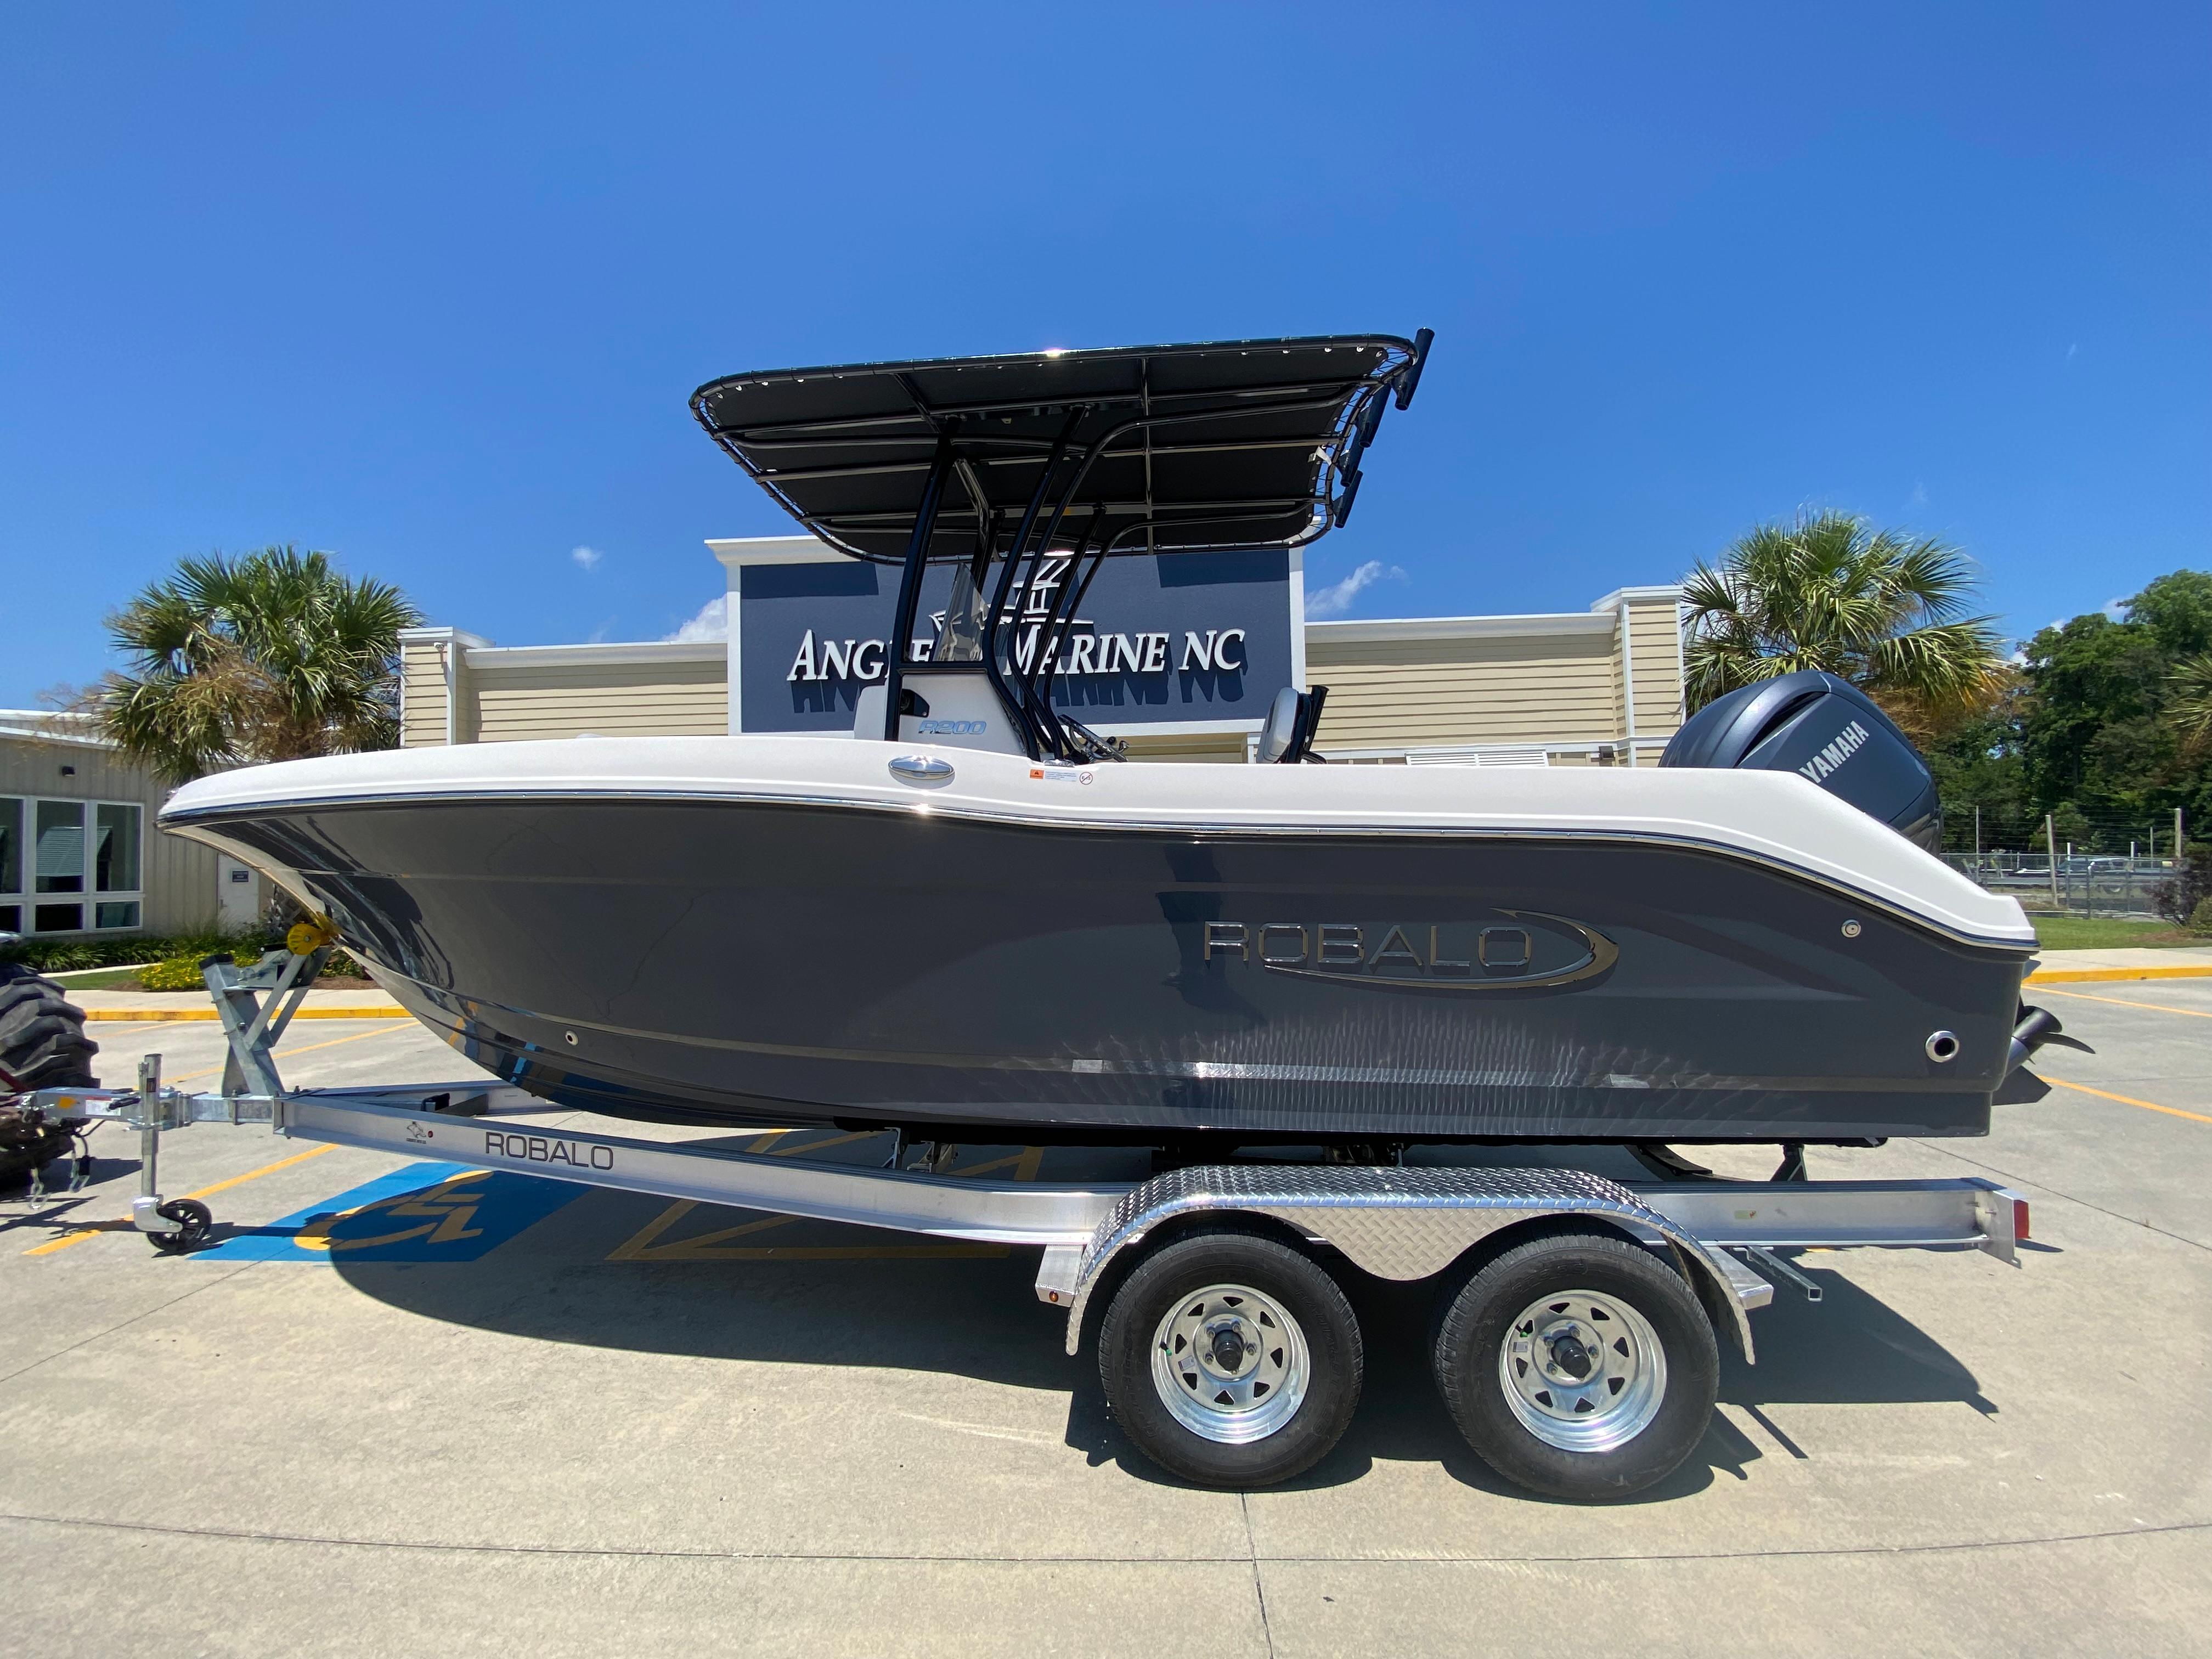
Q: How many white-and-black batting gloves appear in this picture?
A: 0